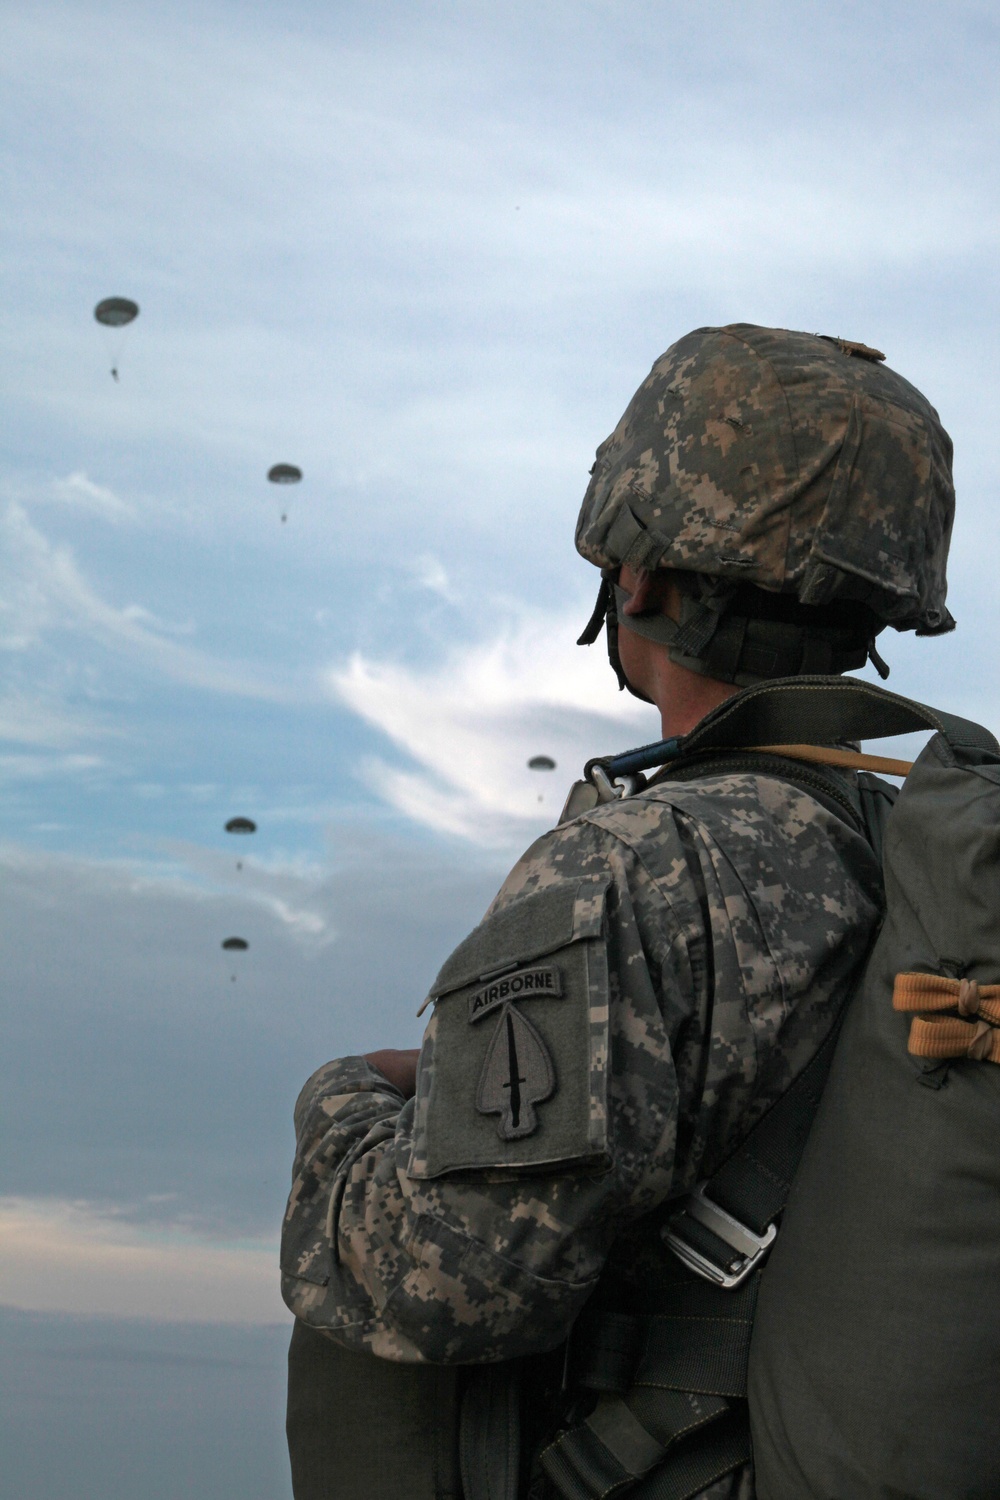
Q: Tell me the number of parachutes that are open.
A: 5